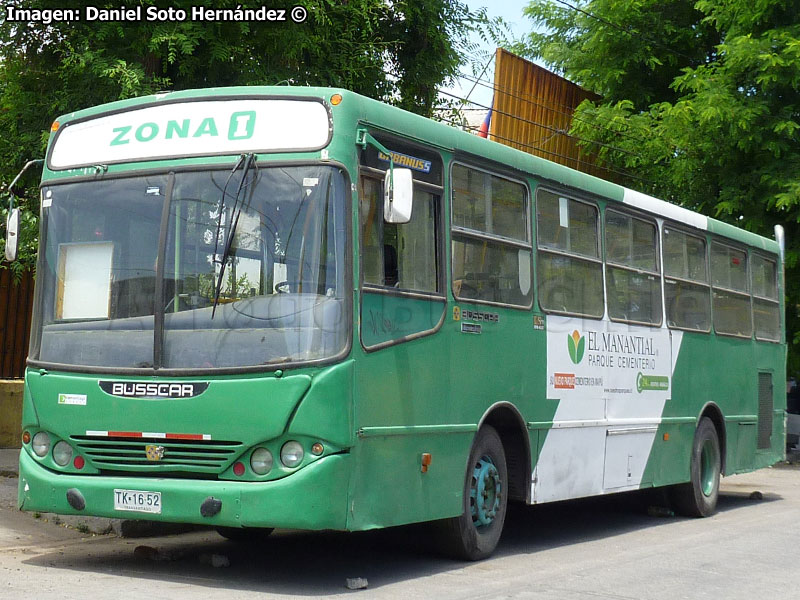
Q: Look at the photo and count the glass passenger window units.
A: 6